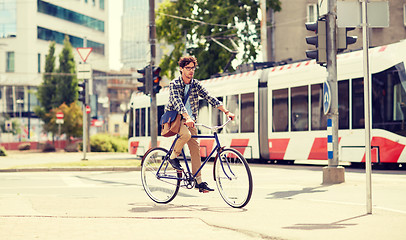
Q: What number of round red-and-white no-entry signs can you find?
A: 2